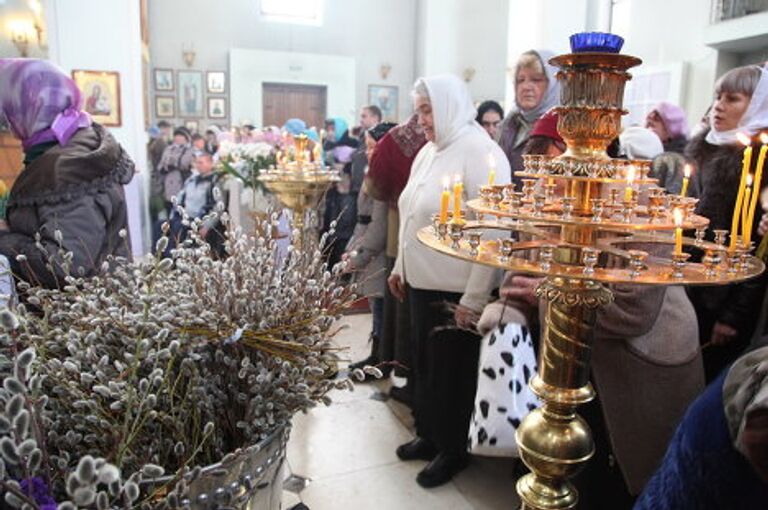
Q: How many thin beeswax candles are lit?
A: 9